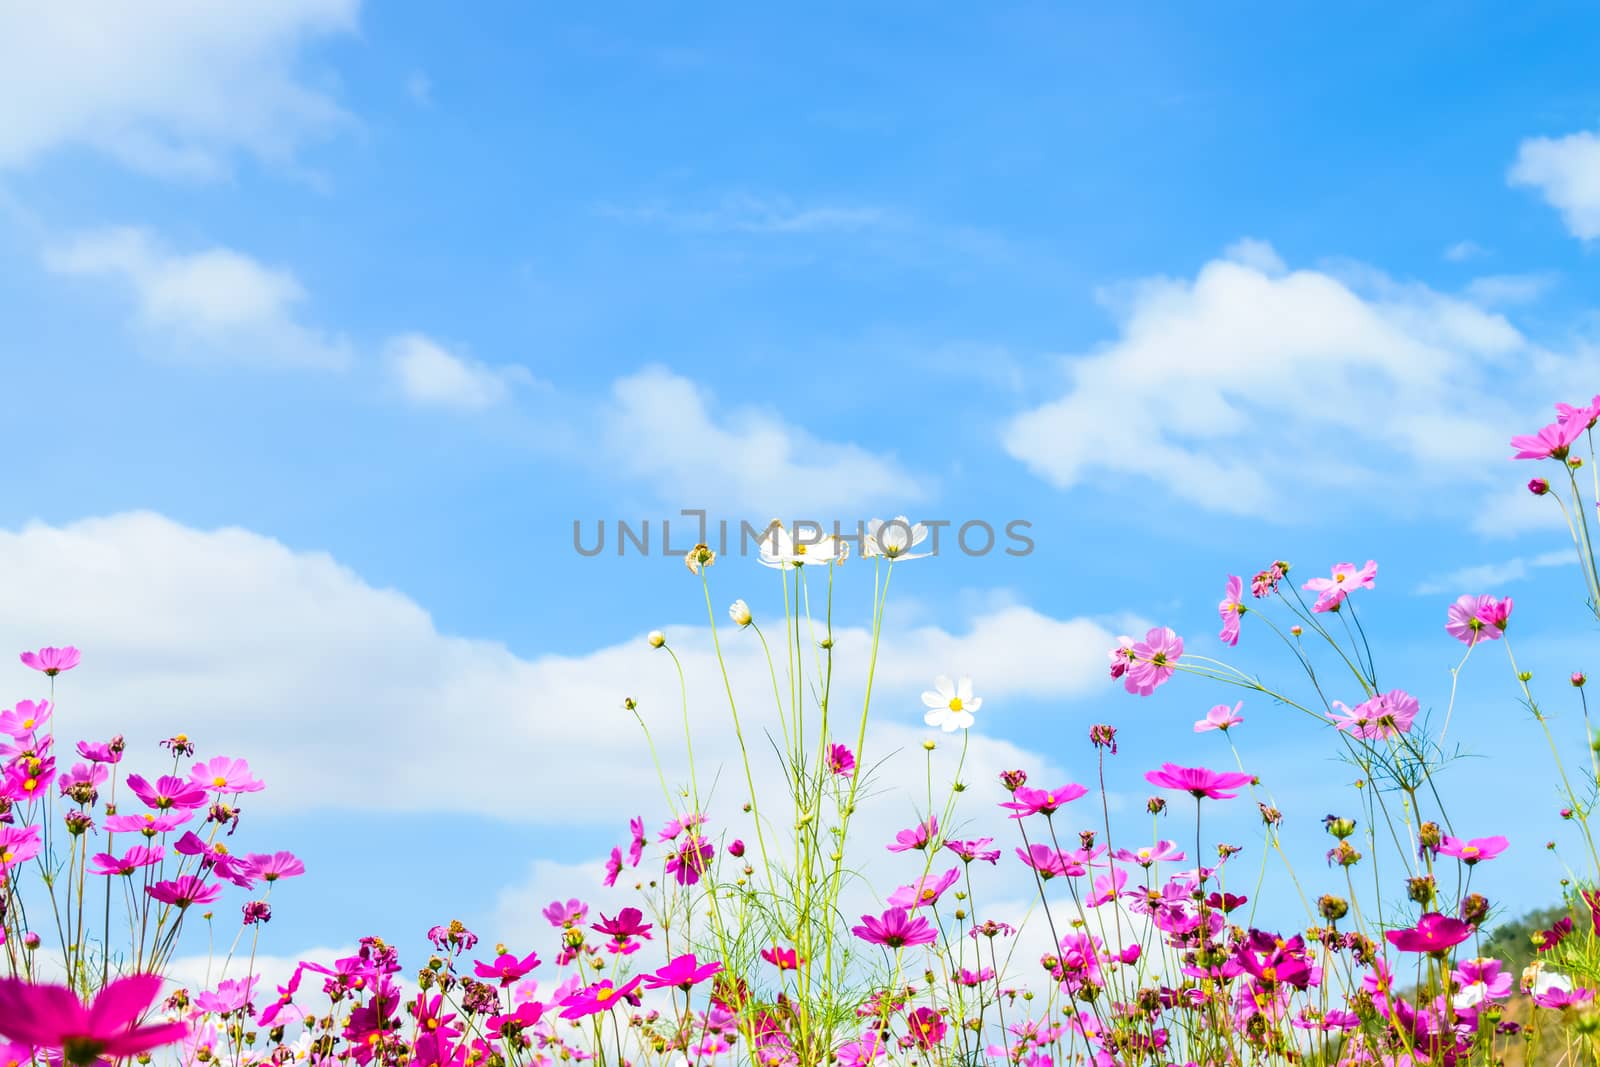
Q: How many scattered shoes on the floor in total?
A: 0